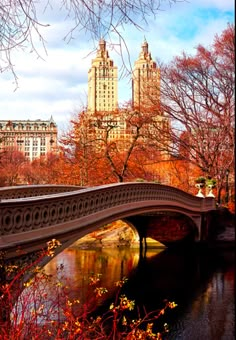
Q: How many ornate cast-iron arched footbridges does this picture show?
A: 1